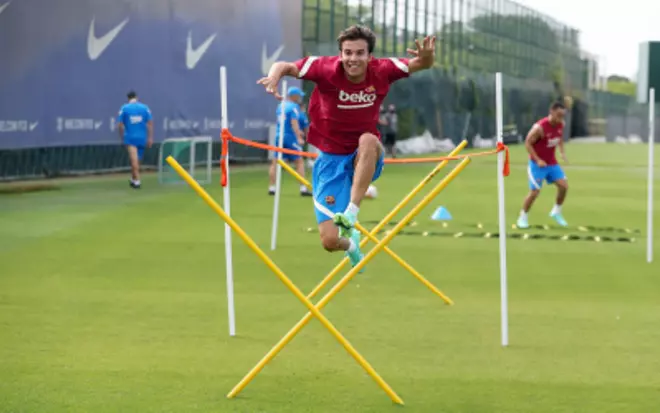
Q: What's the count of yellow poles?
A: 4